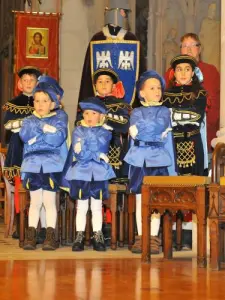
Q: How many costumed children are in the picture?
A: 6